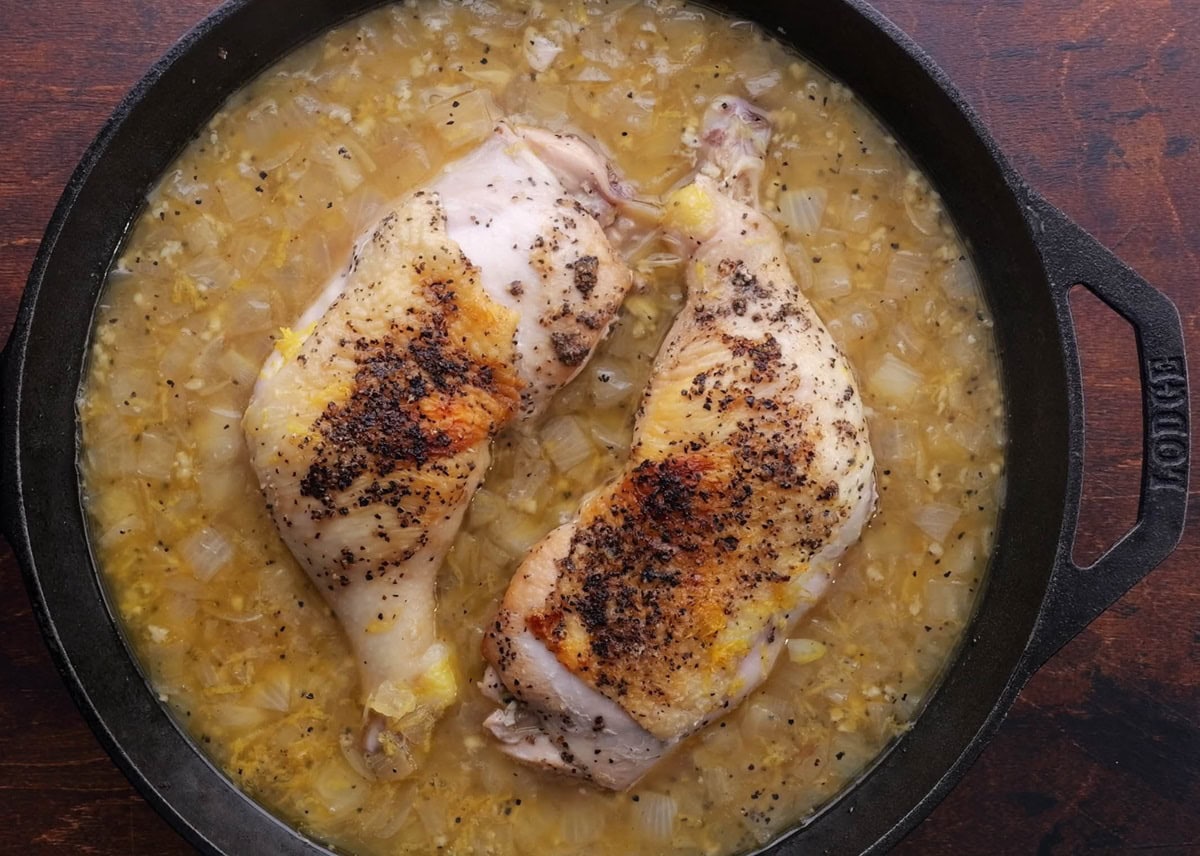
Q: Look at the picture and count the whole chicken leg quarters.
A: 2